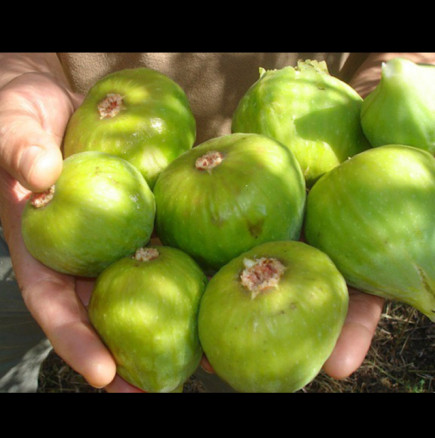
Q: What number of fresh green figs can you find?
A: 8